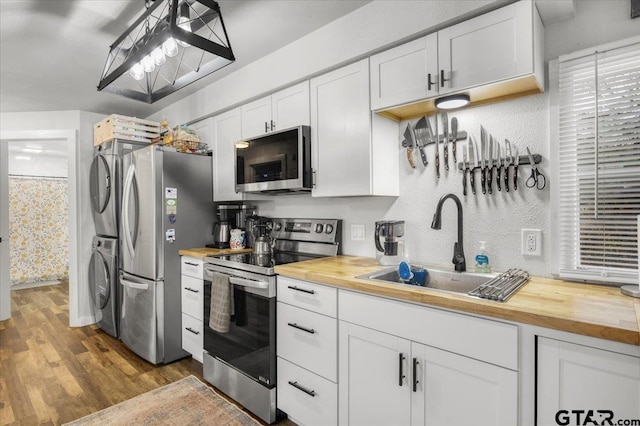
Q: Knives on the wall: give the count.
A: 12